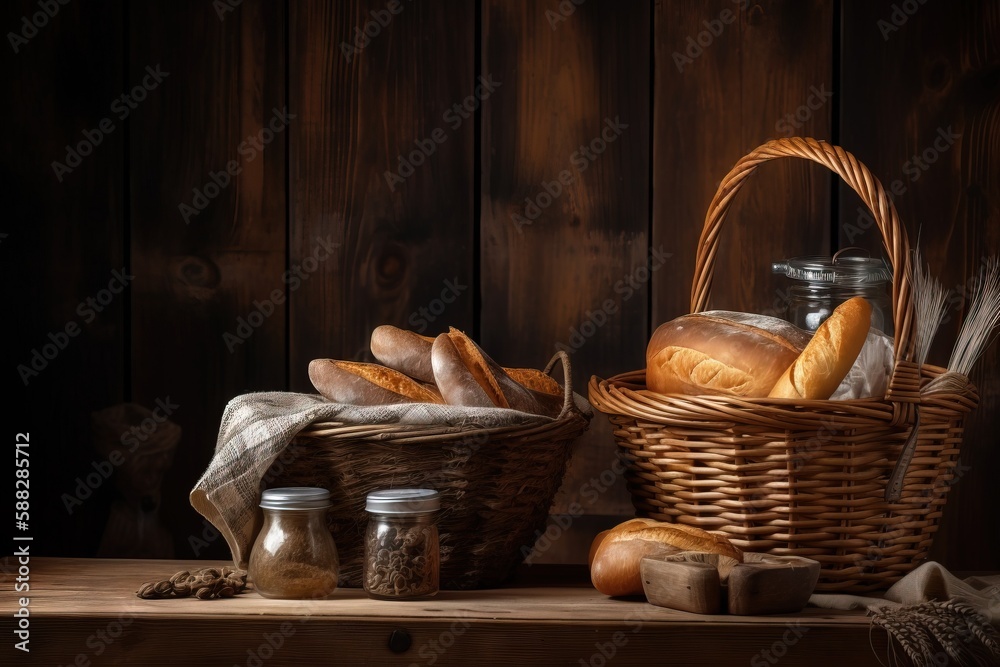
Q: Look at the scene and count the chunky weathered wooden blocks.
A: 2